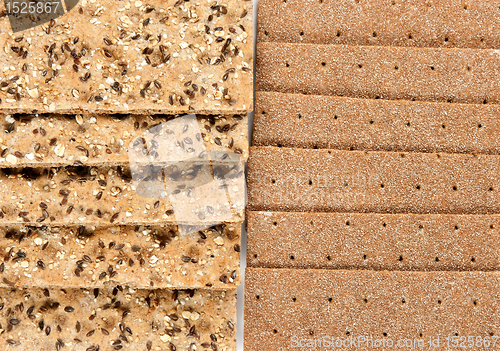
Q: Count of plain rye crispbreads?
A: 6